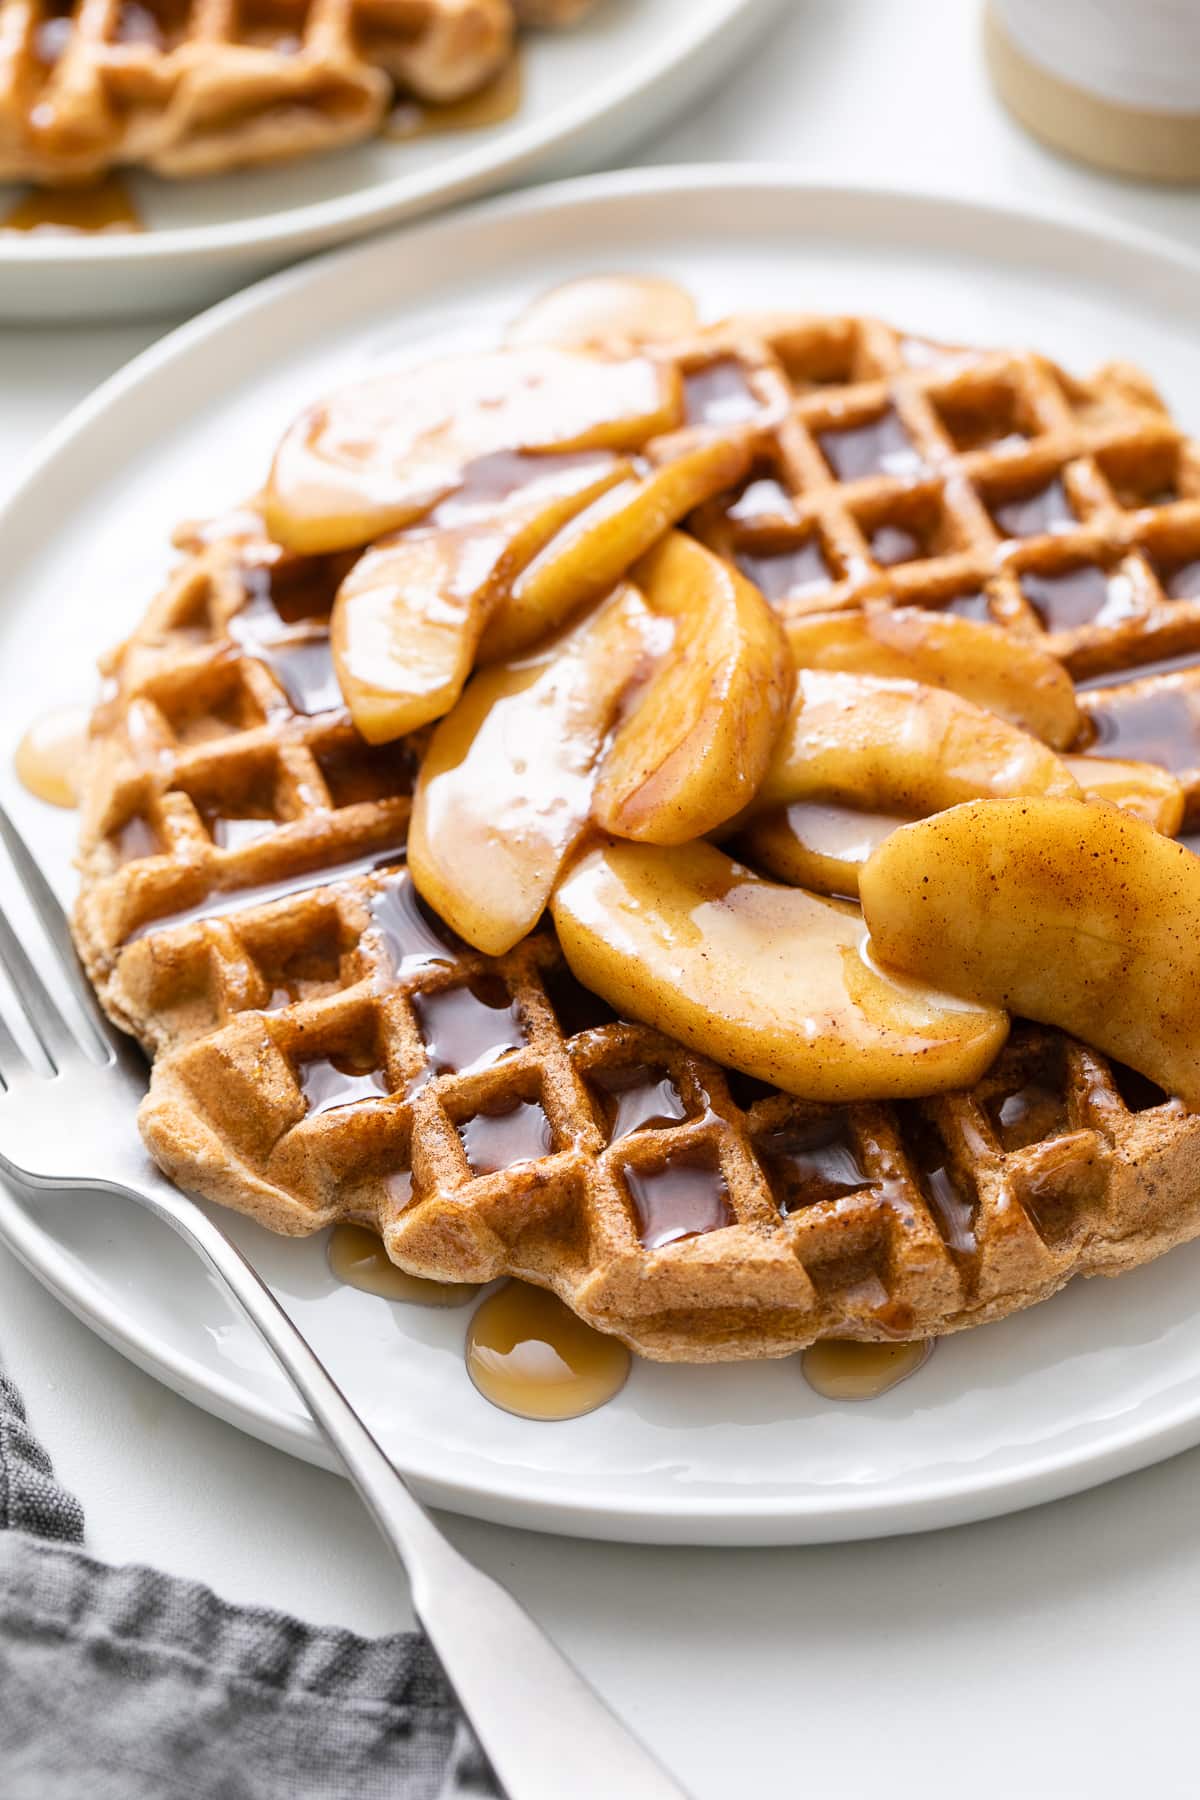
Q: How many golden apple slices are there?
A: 11